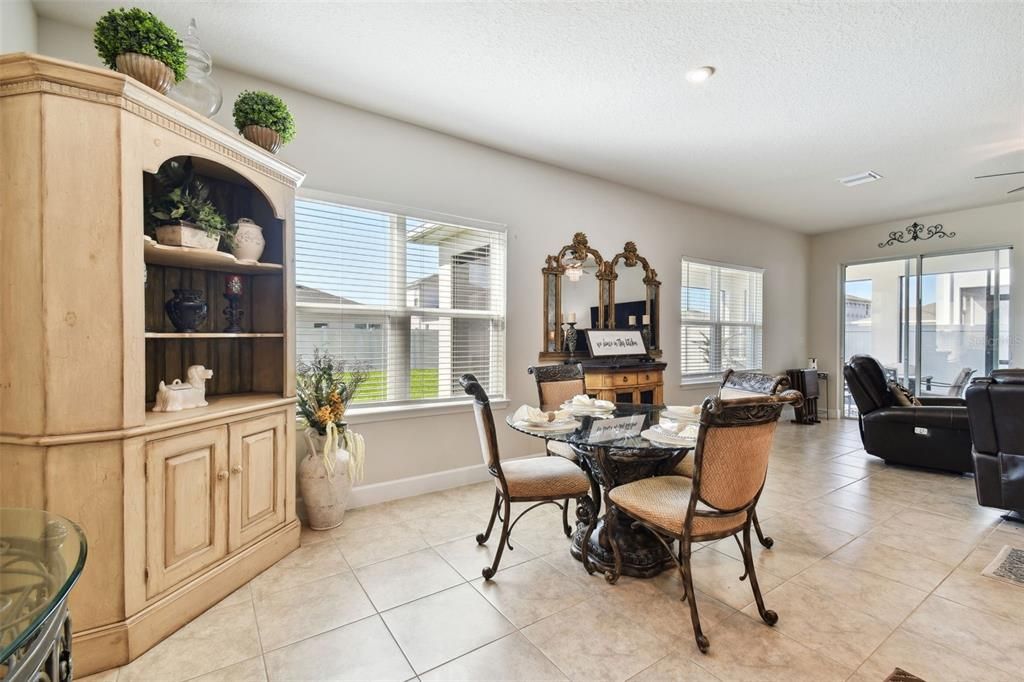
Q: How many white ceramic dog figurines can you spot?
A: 1